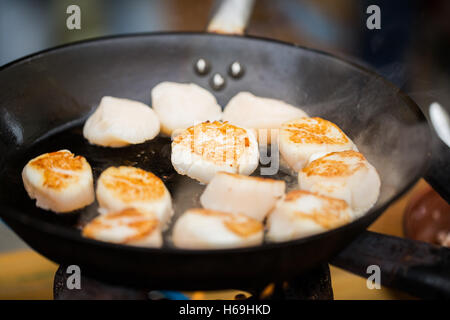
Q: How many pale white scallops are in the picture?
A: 3